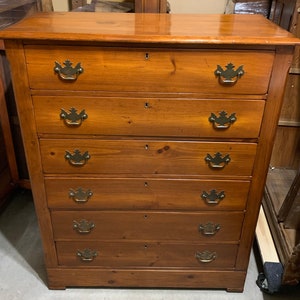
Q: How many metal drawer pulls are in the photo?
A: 12